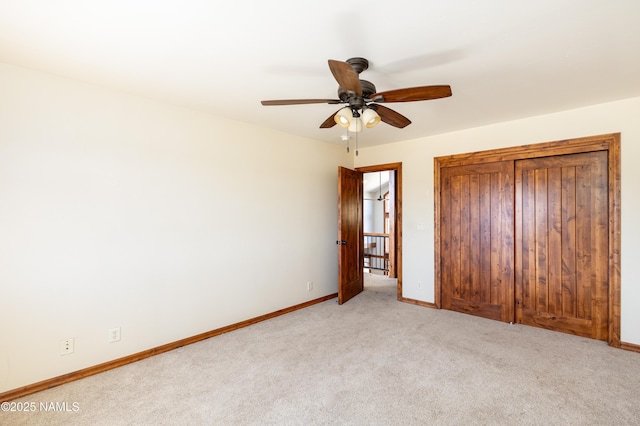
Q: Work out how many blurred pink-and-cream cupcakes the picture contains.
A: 0